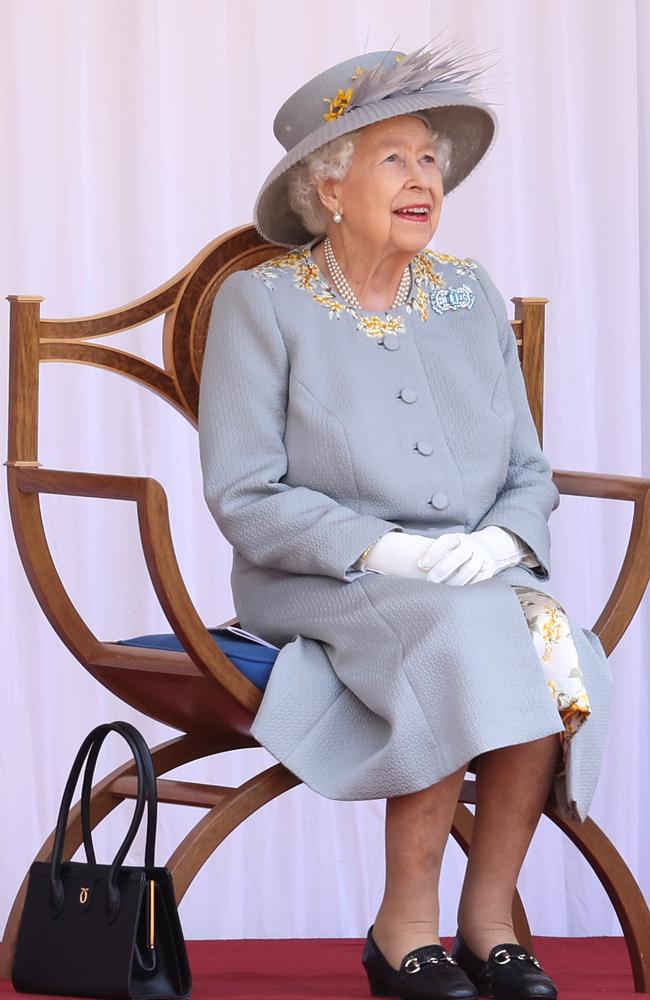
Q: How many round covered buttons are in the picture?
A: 4